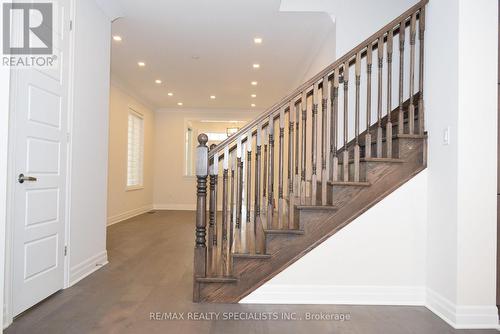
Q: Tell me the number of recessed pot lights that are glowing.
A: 11